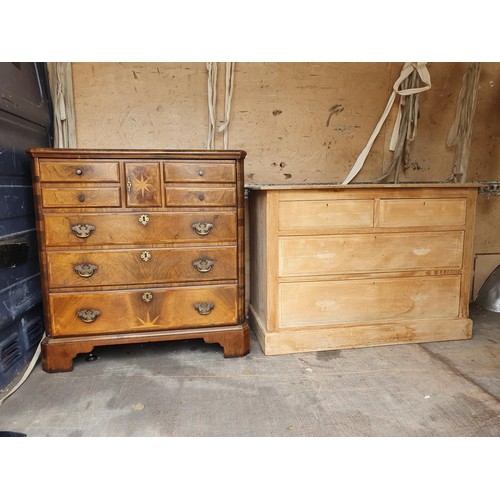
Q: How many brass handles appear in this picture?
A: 6